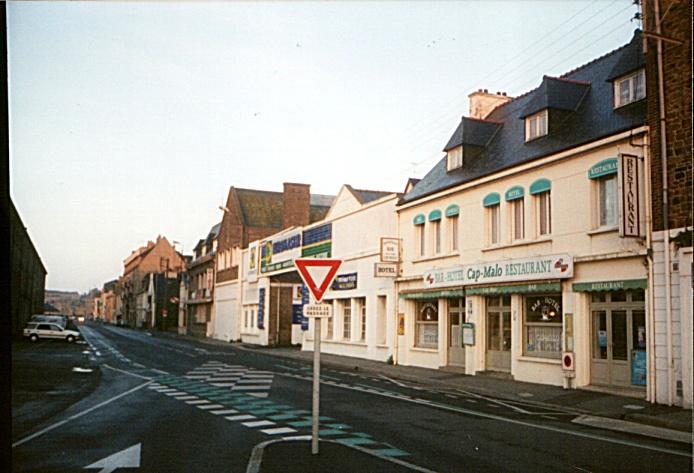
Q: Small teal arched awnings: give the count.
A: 7